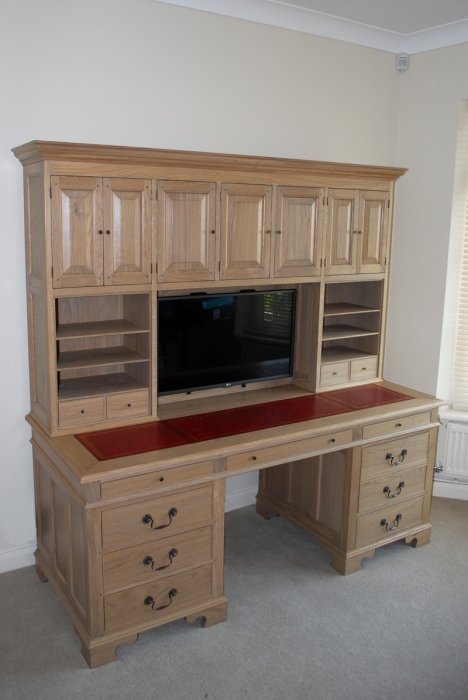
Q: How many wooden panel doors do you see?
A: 7